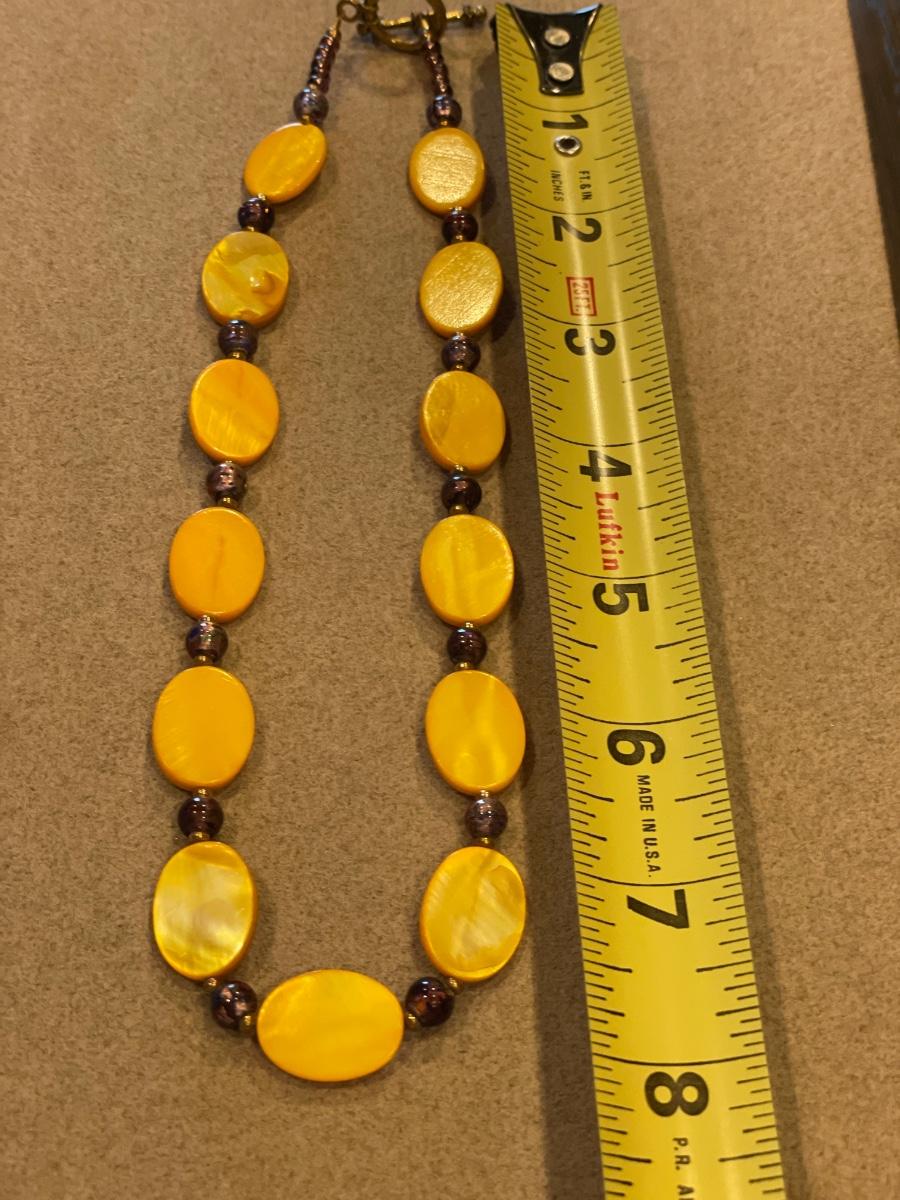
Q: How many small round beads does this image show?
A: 14